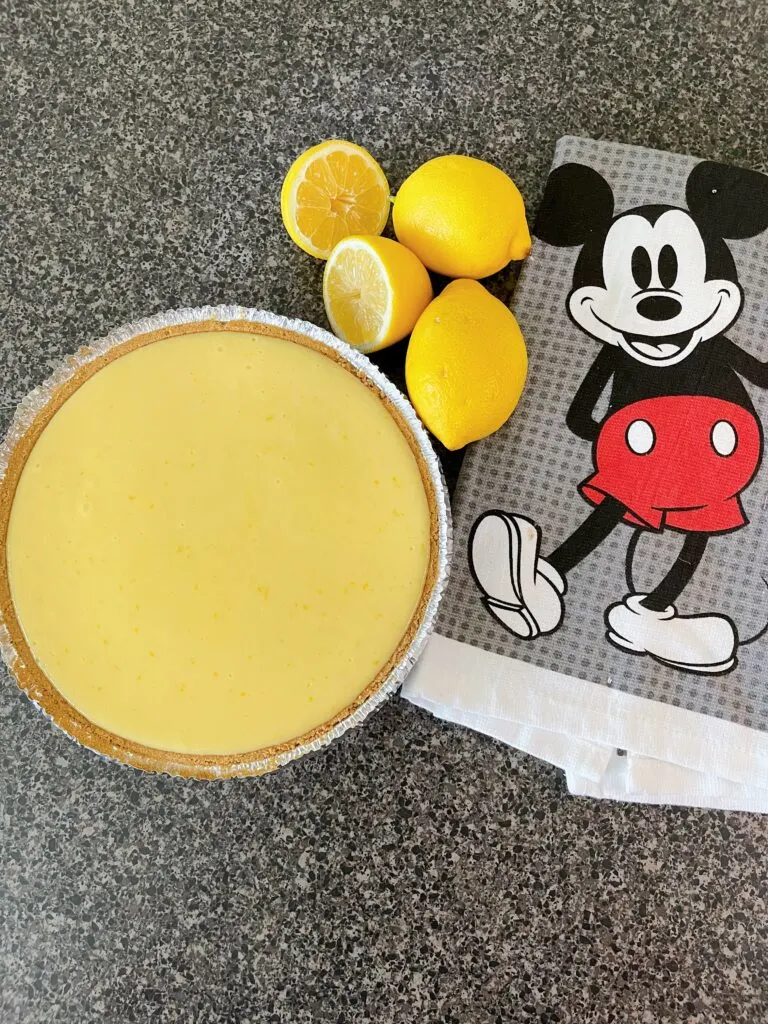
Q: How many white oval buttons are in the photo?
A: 2